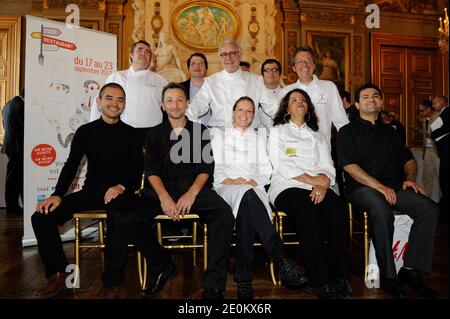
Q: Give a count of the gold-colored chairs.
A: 5